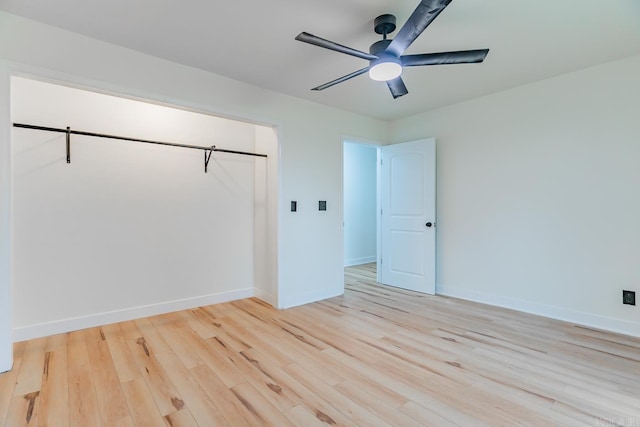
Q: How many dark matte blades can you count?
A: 5